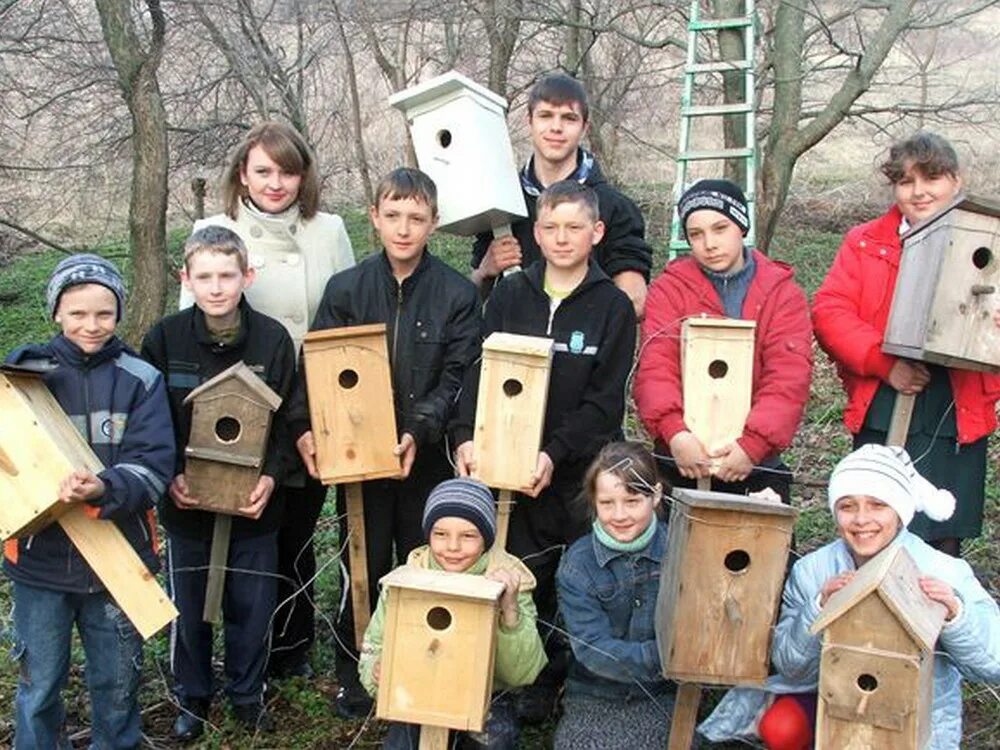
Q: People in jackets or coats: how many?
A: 11